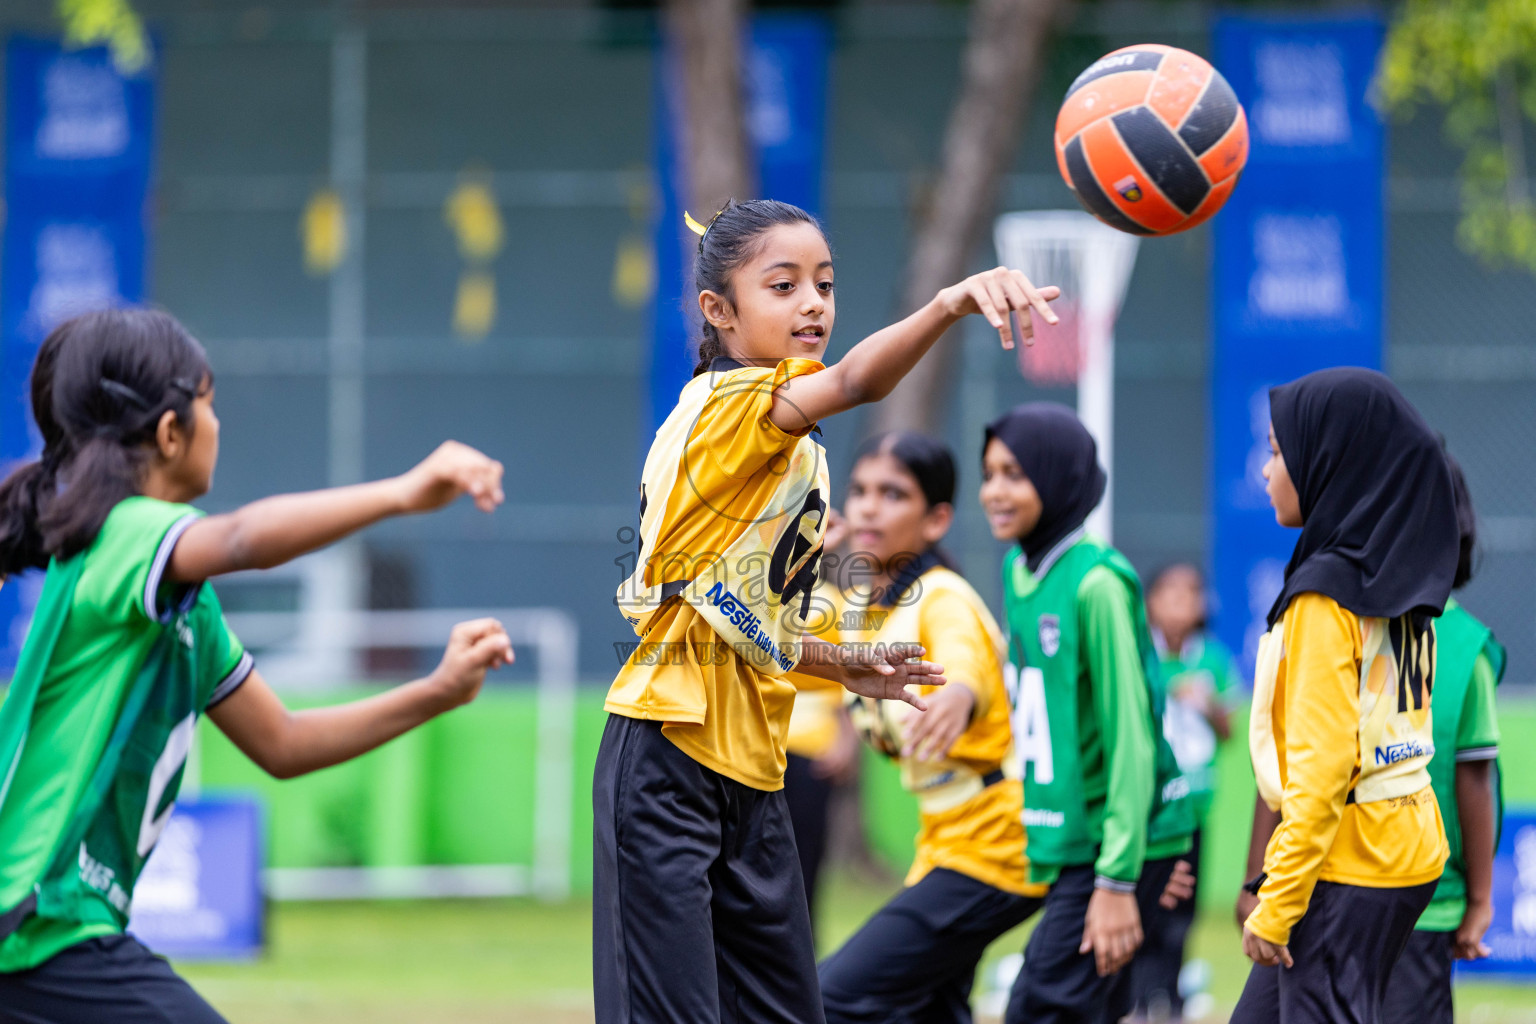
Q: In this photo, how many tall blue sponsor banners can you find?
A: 3